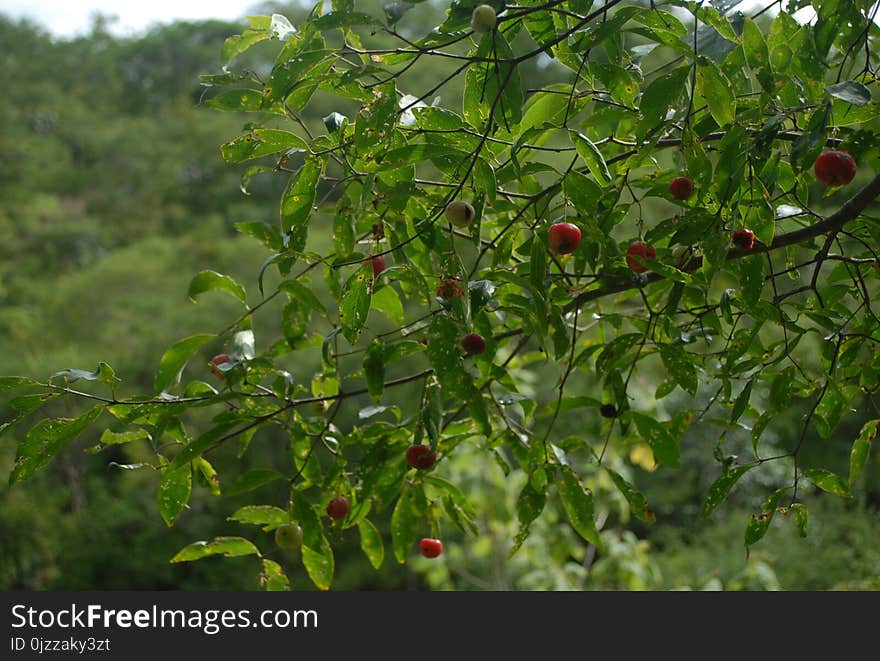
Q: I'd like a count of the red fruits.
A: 11